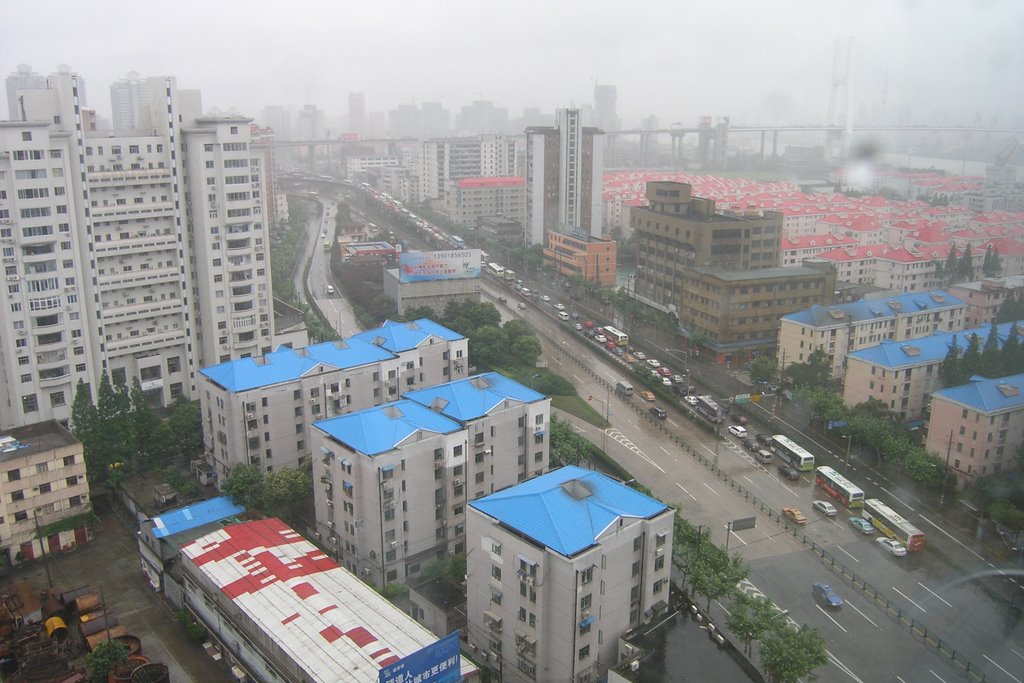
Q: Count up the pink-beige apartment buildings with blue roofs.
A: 3